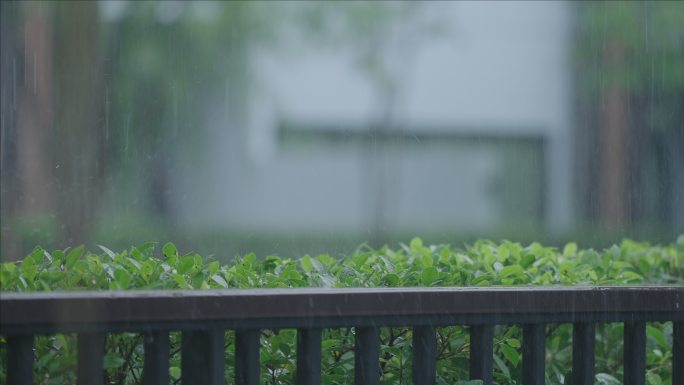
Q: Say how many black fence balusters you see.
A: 13